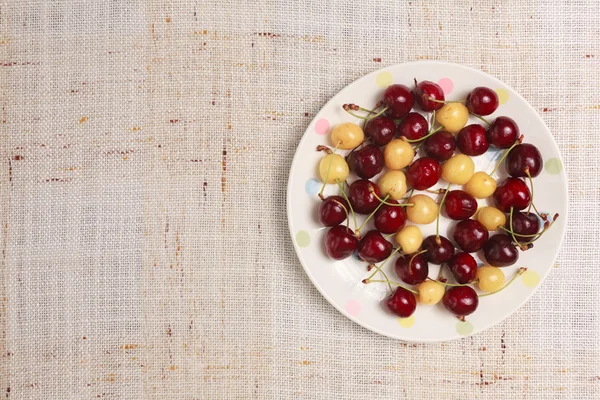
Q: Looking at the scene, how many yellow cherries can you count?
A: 12